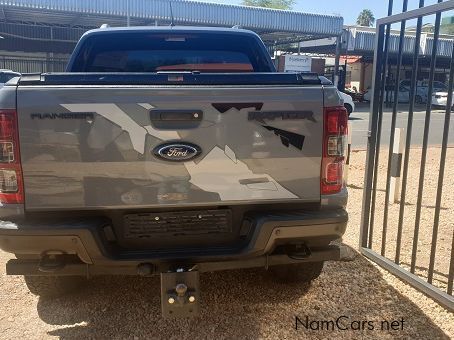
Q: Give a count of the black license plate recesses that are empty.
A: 1